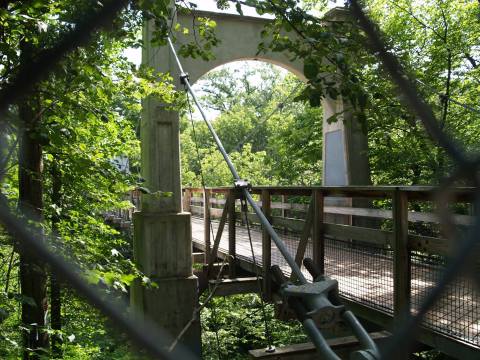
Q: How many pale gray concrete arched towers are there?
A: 1